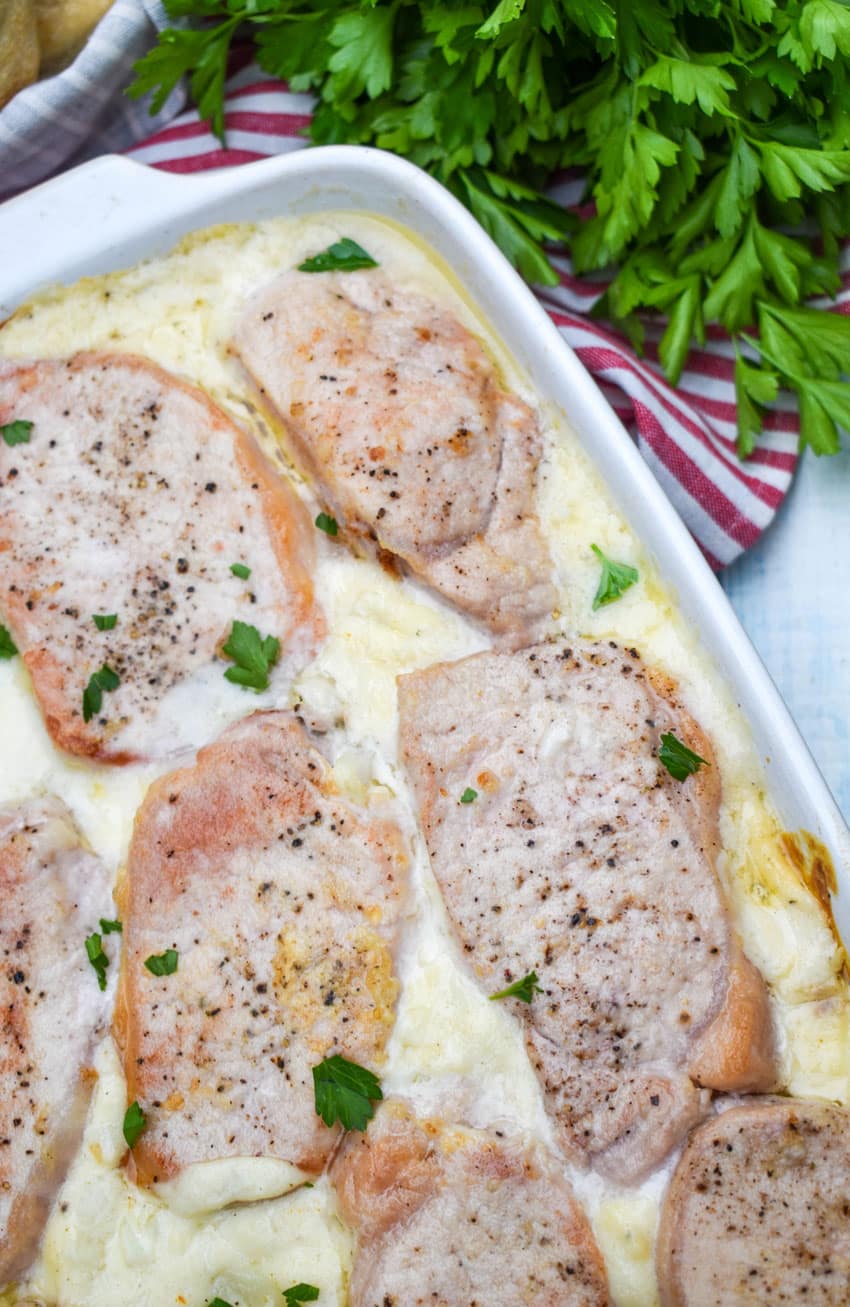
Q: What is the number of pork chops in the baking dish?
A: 7